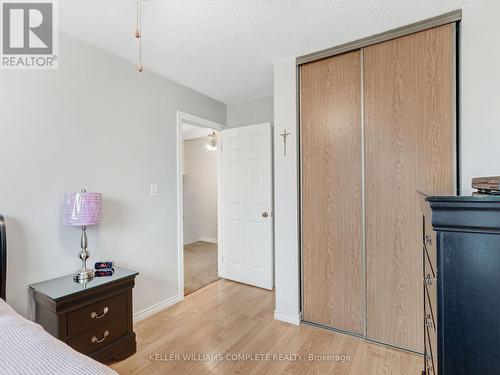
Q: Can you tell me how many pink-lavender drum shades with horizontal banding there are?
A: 1